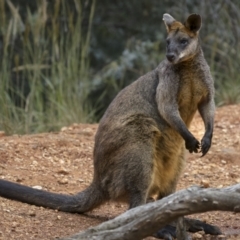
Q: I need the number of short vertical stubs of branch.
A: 1